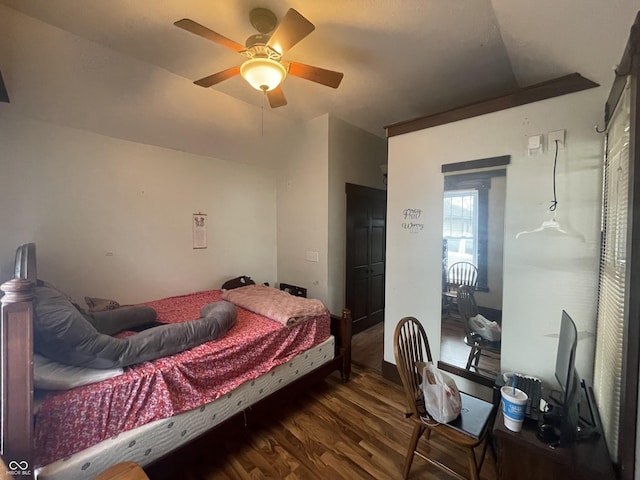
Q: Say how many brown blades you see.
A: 5